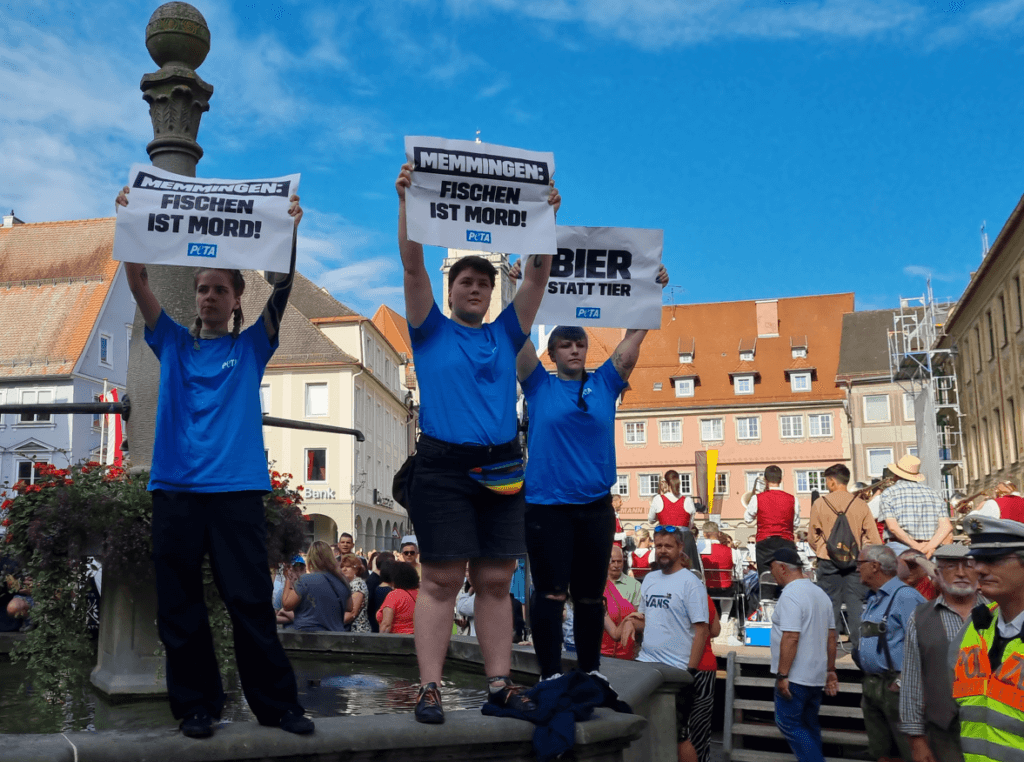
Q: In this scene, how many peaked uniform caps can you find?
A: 1